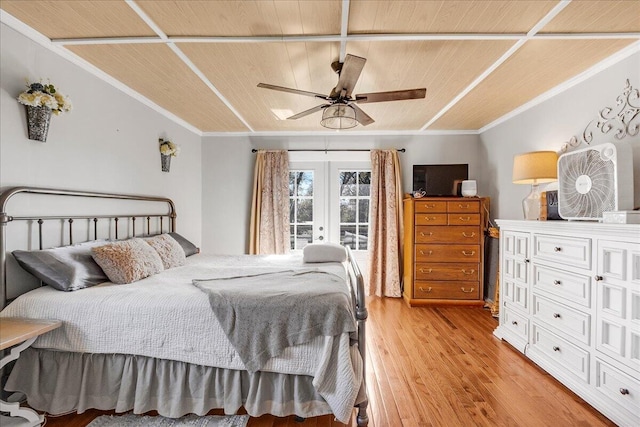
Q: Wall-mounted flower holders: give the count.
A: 2